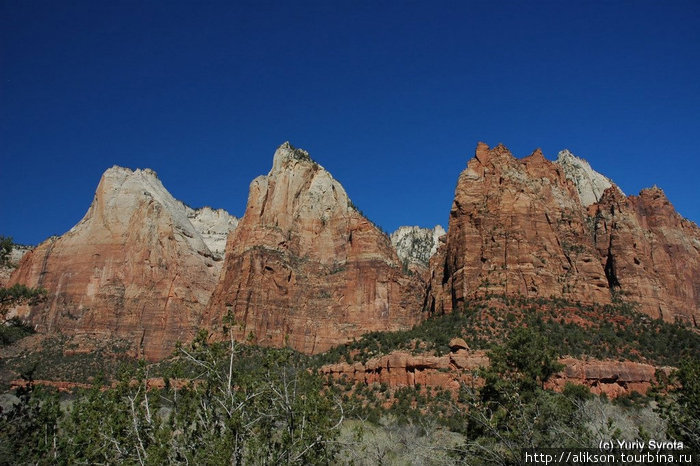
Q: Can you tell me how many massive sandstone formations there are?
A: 3